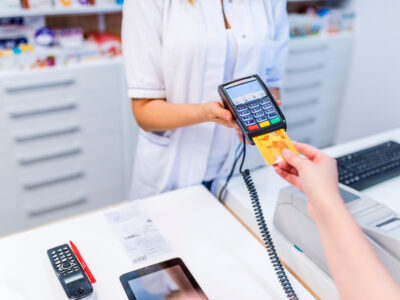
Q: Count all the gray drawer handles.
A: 12